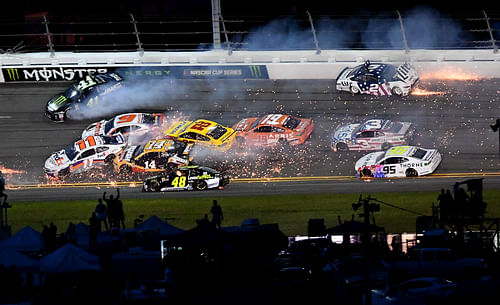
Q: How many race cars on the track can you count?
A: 10